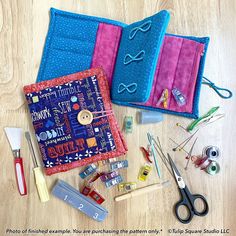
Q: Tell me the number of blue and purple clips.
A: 5